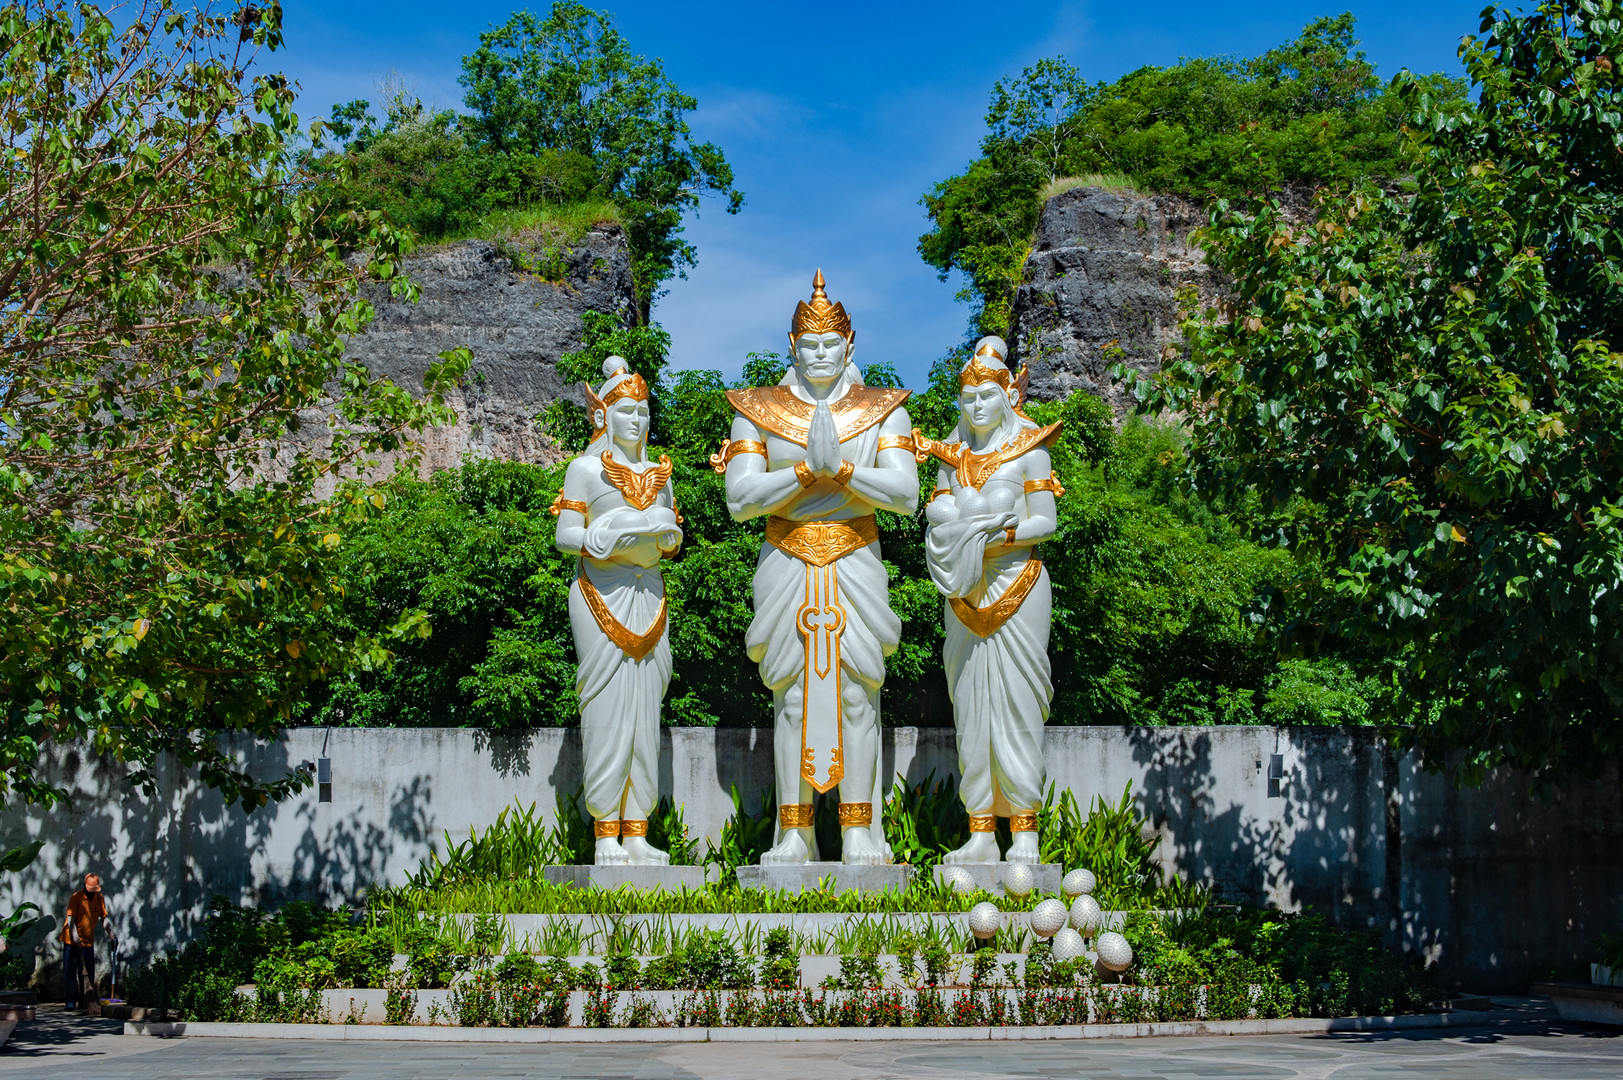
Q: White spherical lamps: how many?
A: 8